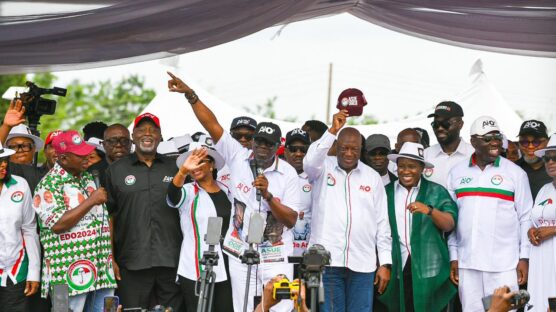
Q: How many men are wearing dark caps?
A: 6